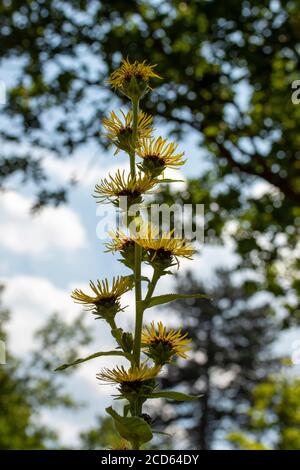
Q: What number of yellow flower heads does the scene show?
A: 9